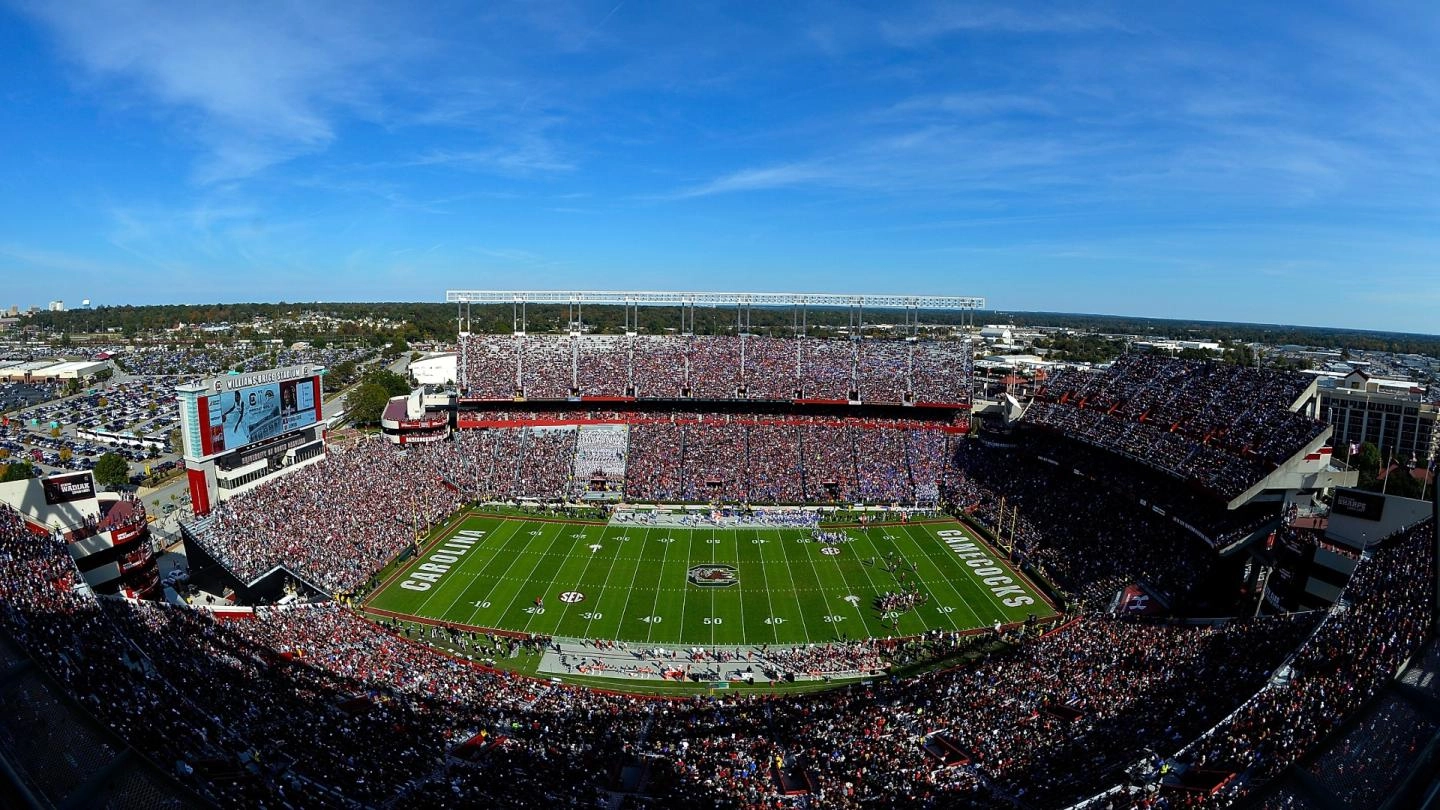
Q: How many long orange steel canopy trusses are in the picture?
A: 0